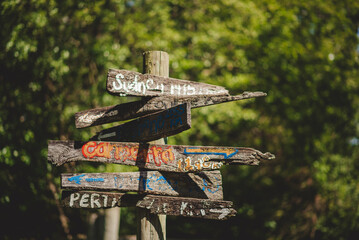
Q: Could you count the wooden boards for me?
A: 6